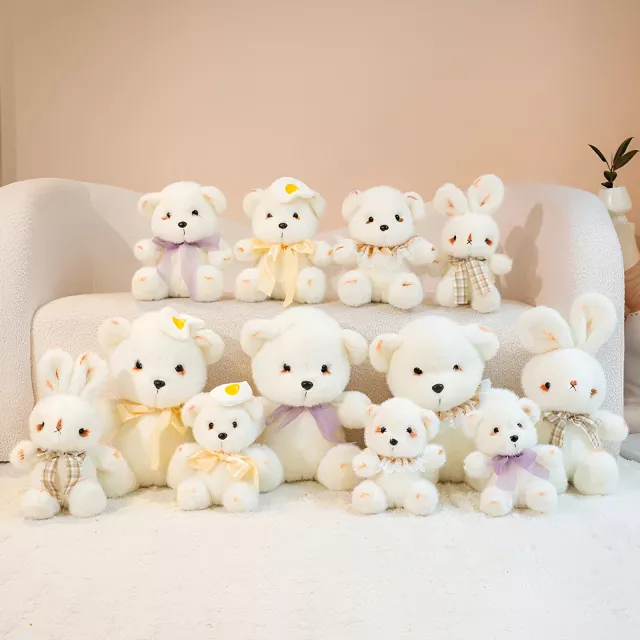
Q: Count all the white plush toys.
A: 12